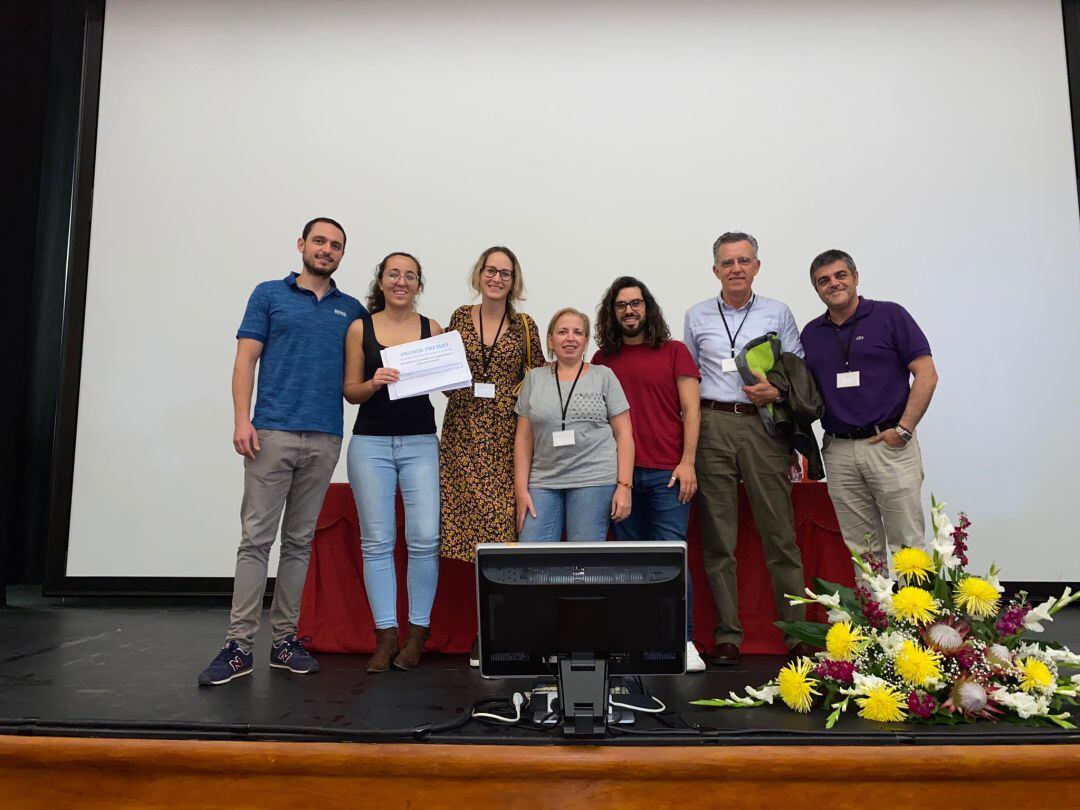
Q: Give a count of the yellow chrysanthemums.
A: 8